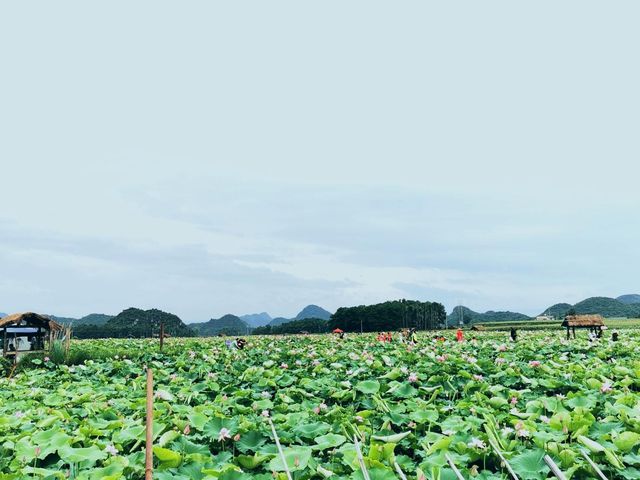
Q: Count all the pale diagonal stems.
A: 7